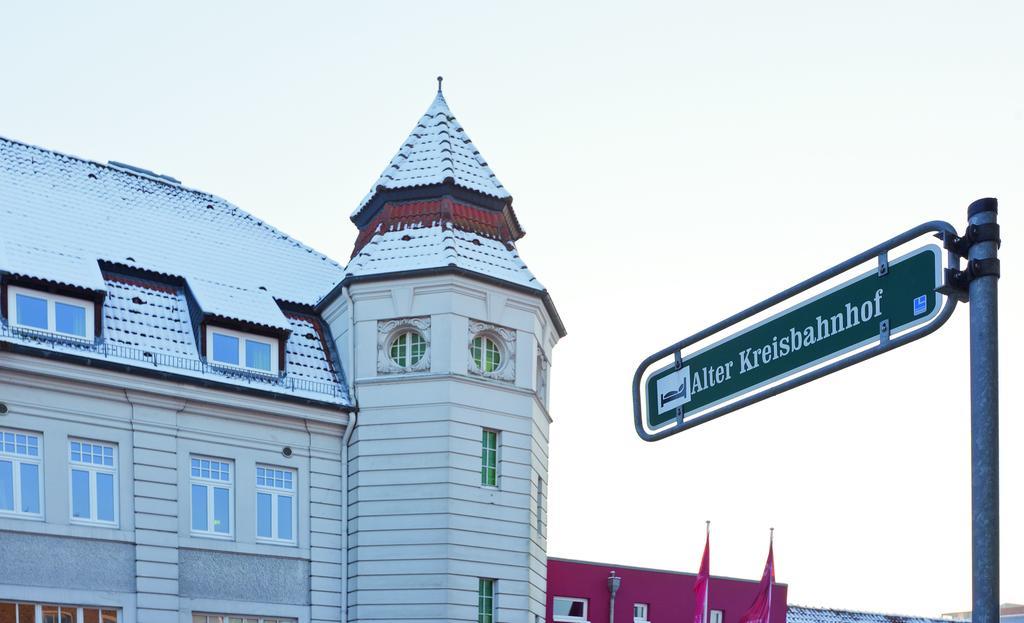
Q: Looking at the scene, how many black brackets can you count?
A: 2